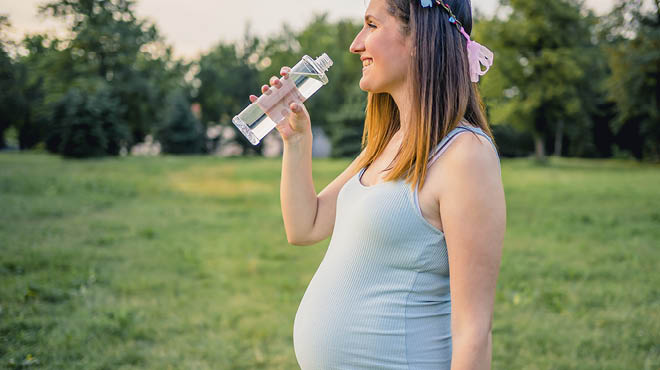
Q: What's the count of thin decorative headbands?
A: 1